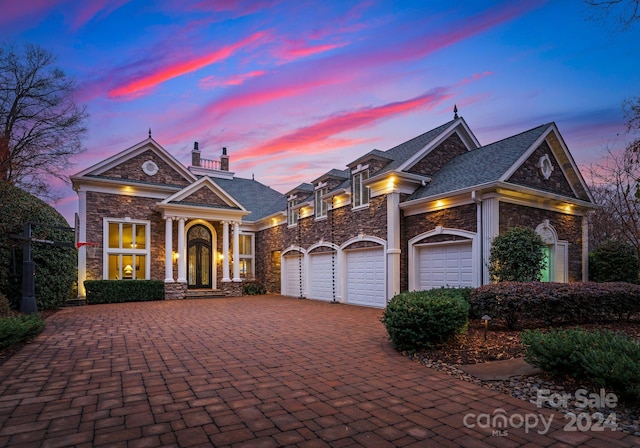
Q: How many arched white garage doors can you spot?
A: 4